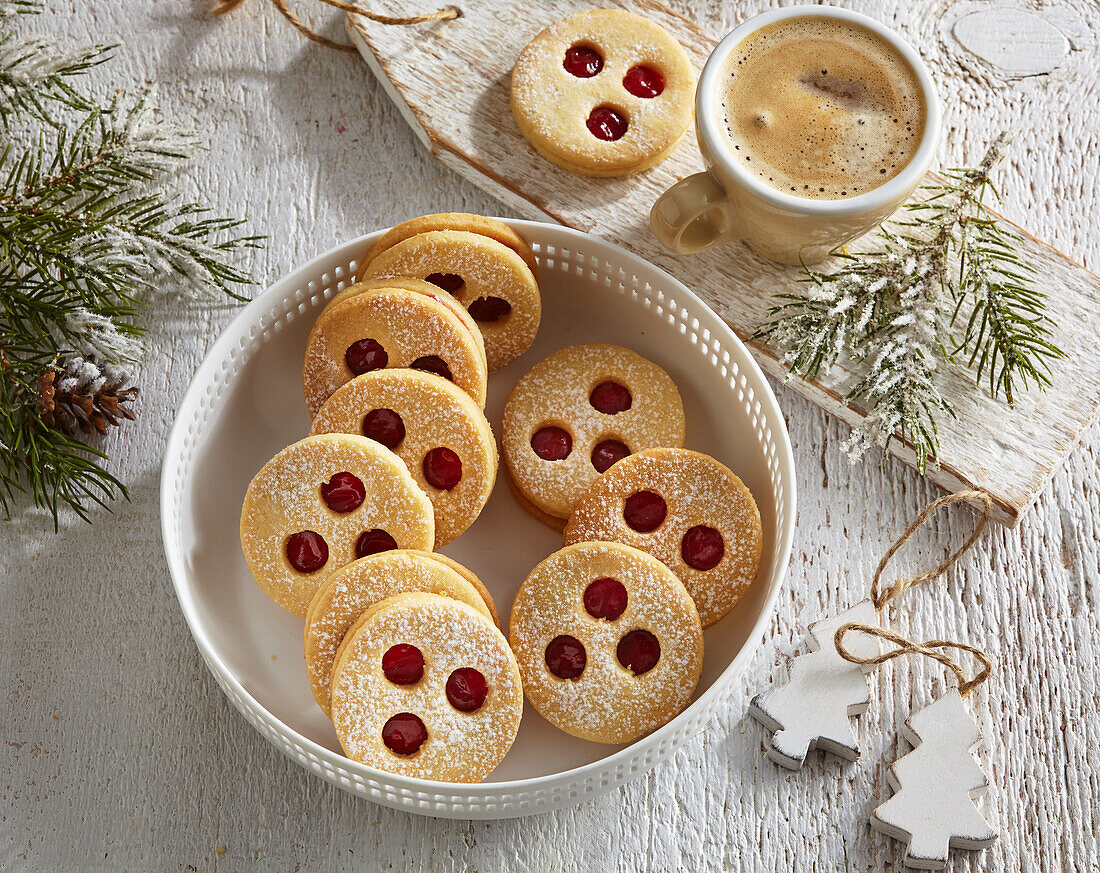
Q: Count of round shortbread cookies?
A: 10